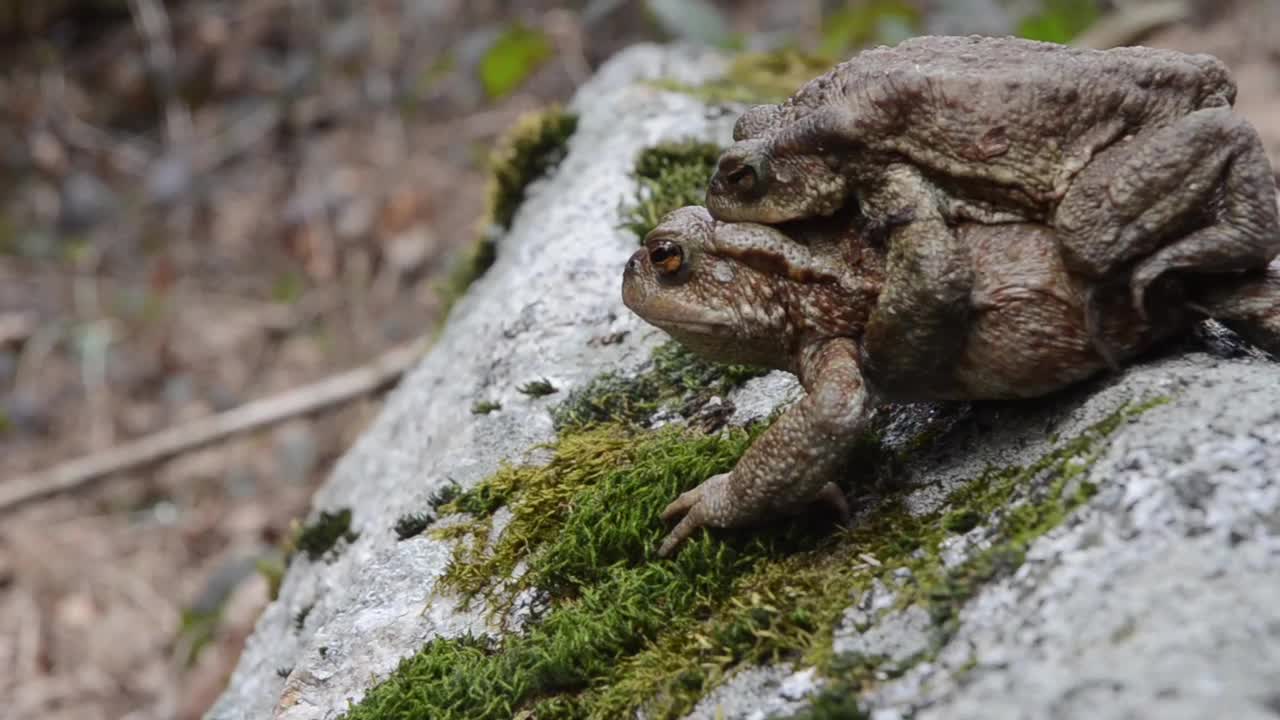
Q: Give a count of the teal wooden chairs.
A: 0